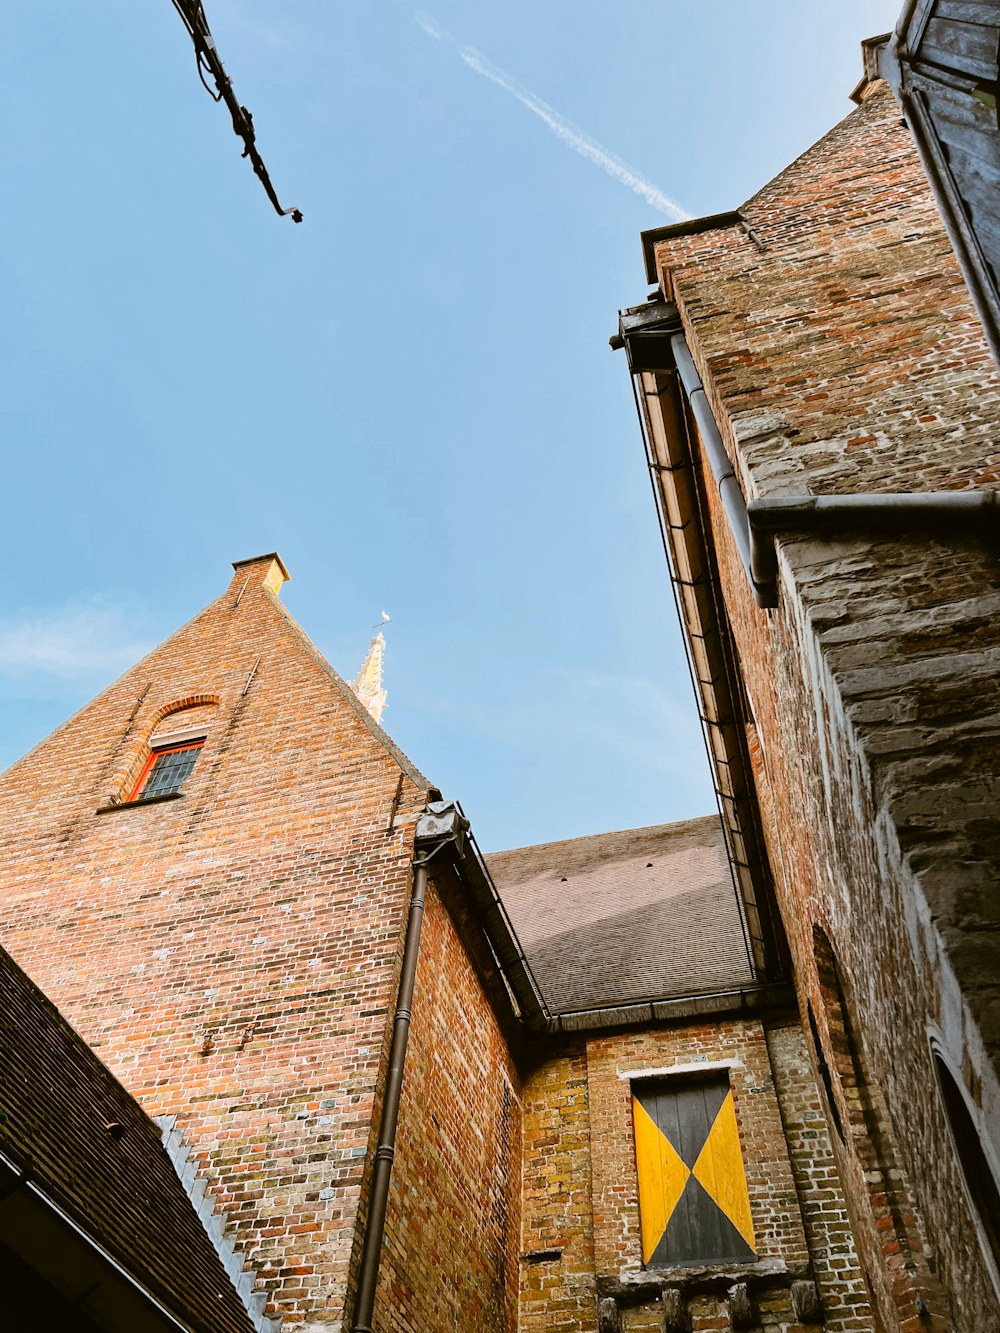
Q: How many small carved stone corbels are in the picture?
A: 4